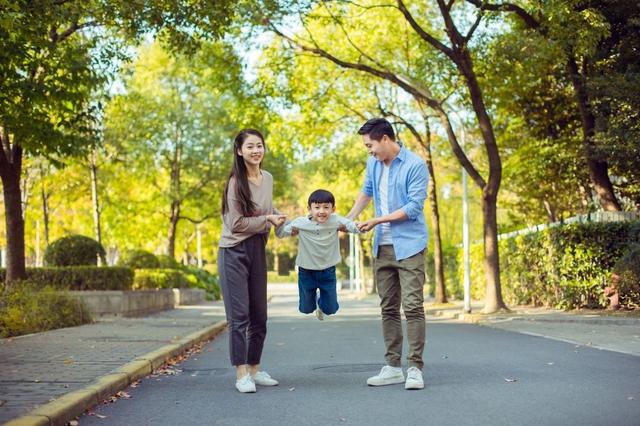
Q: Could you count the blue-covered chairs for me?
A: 0